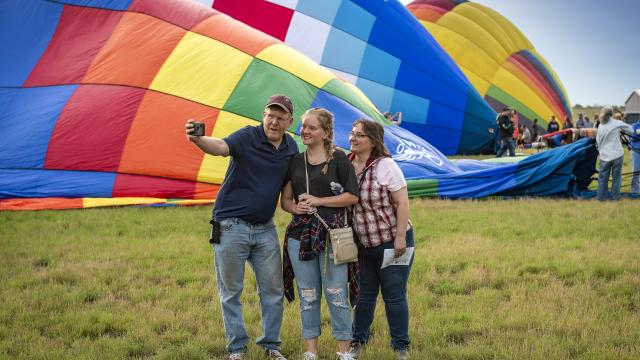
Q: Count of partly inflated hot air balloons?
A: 3